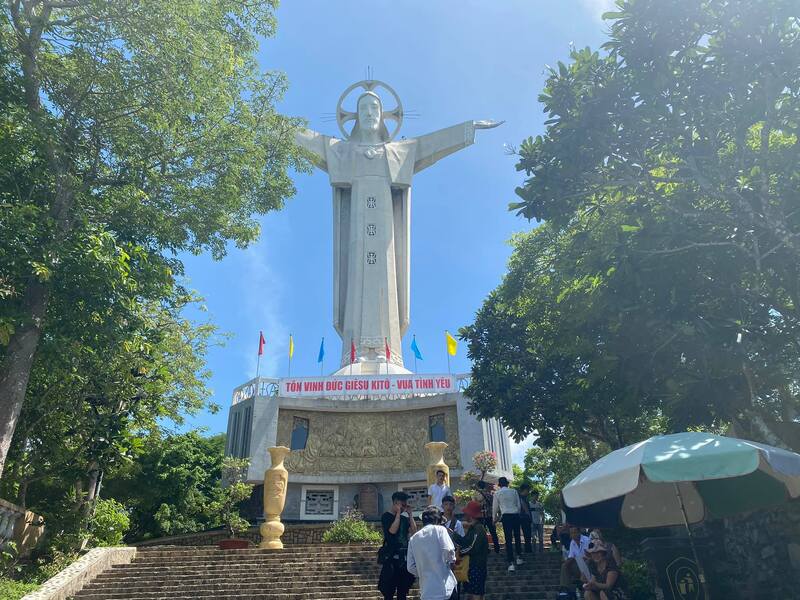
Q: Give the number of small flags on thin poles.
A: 7